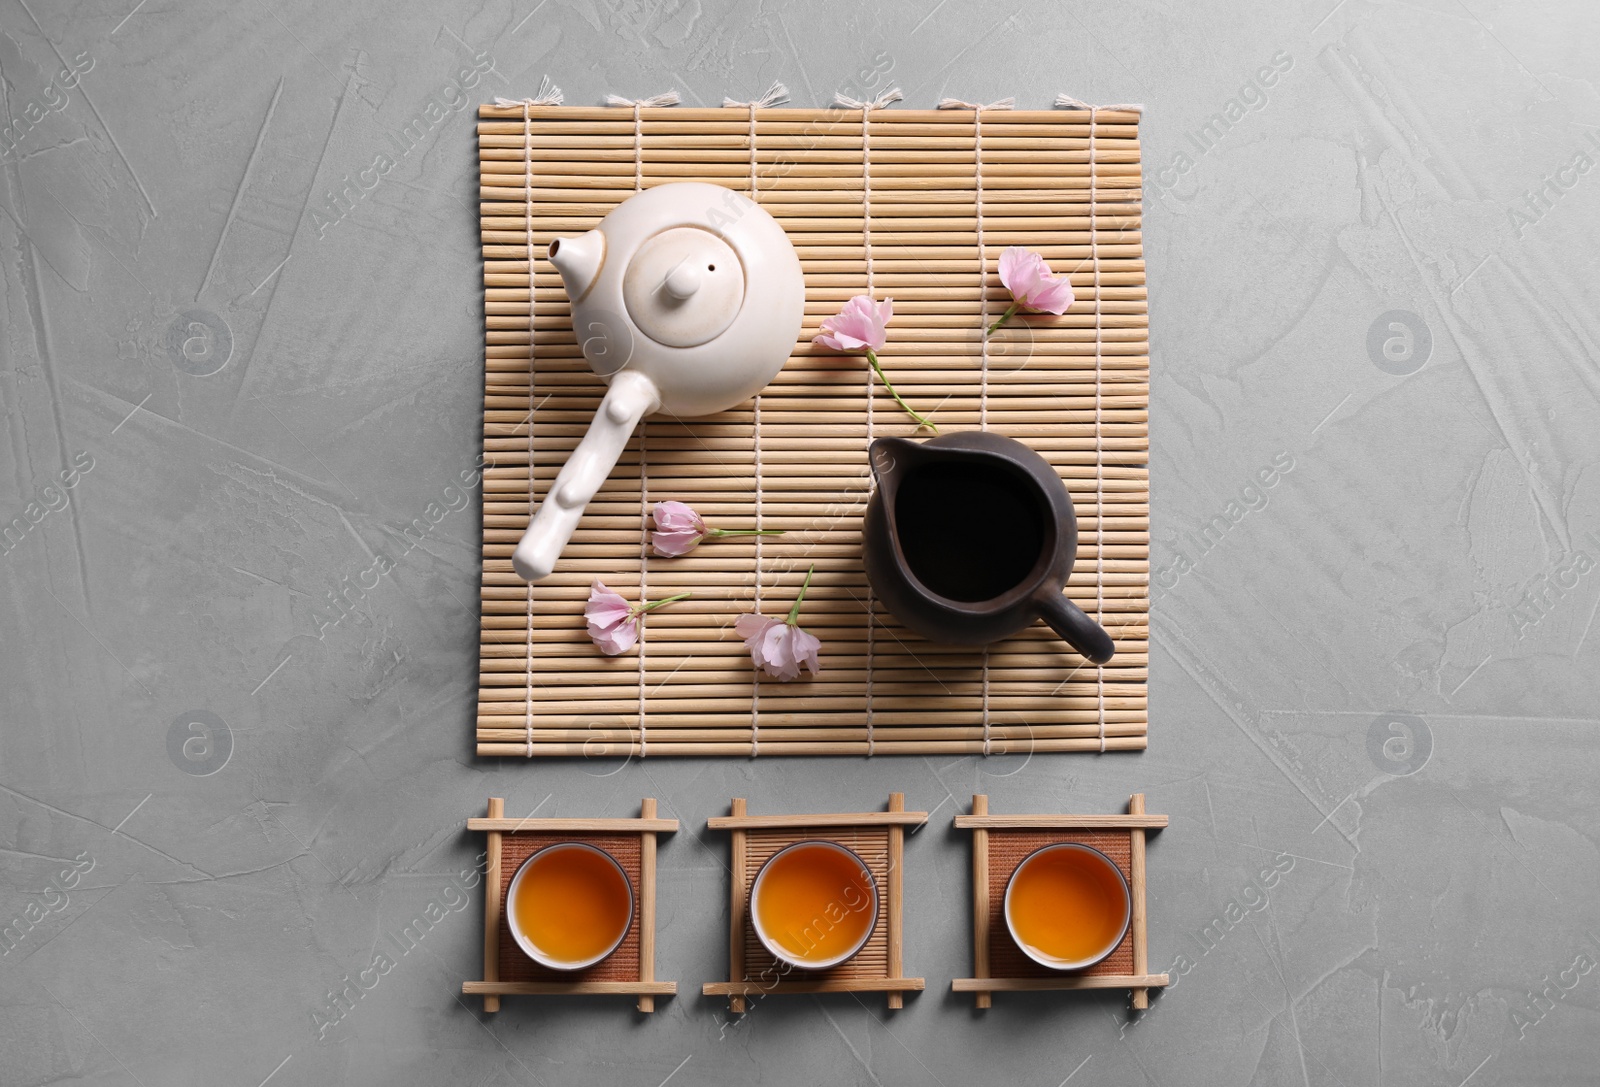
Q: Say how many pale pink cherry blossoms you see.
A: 5